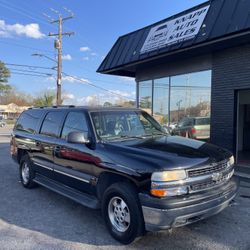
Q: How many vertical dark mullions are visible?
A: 2